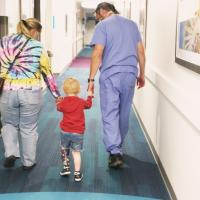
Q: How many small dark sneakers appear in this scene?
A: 2